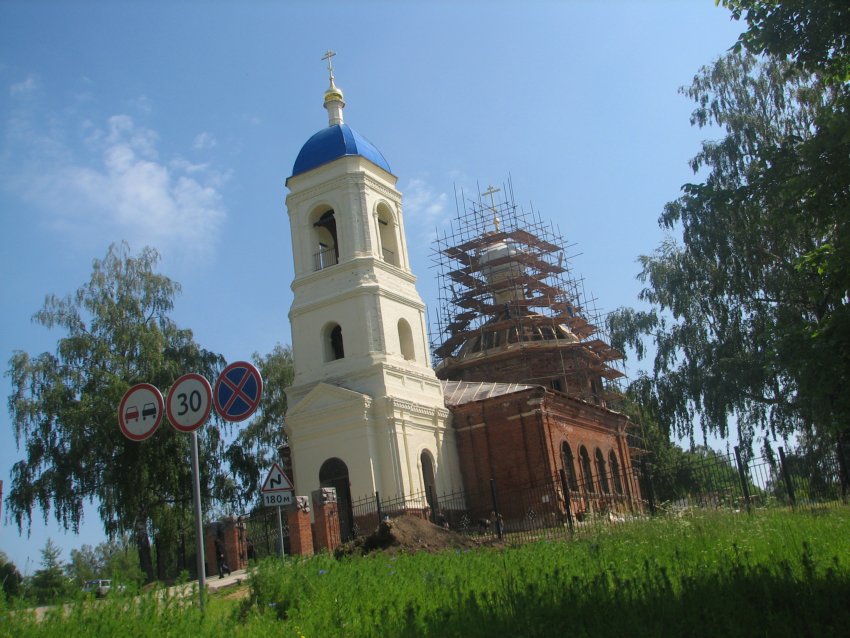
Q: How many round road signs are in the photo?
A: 3